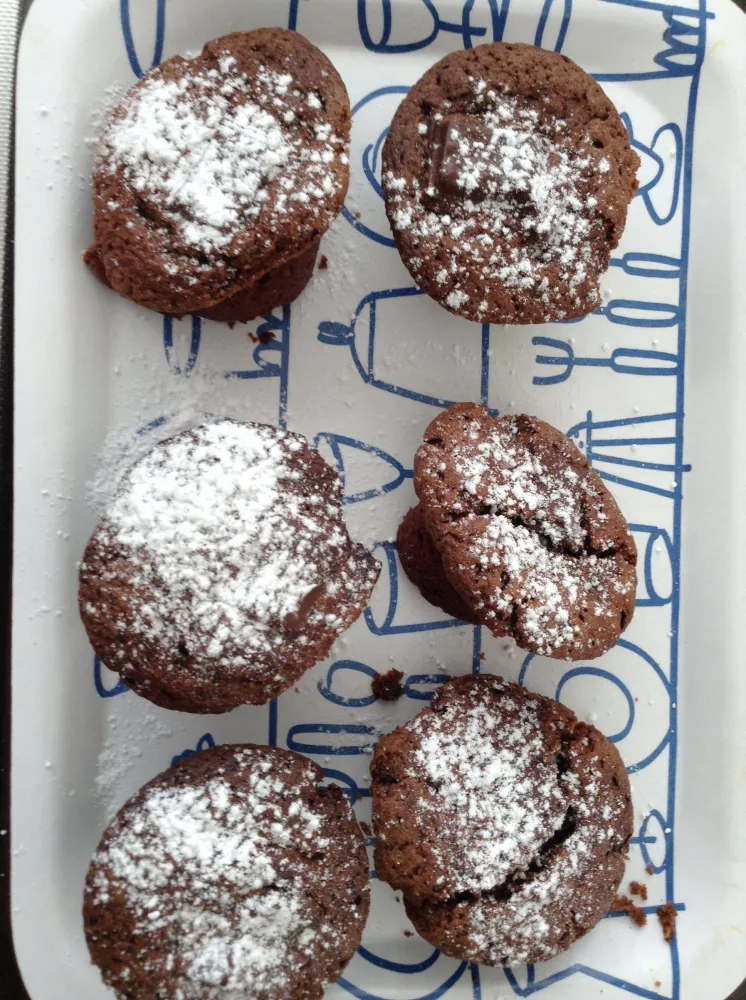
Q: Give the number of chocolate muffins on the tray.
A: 6